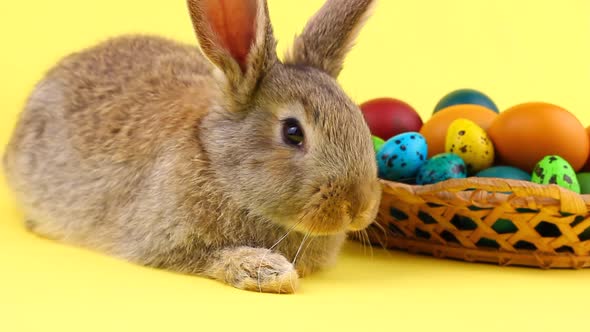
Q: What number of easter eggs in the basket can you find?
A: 12